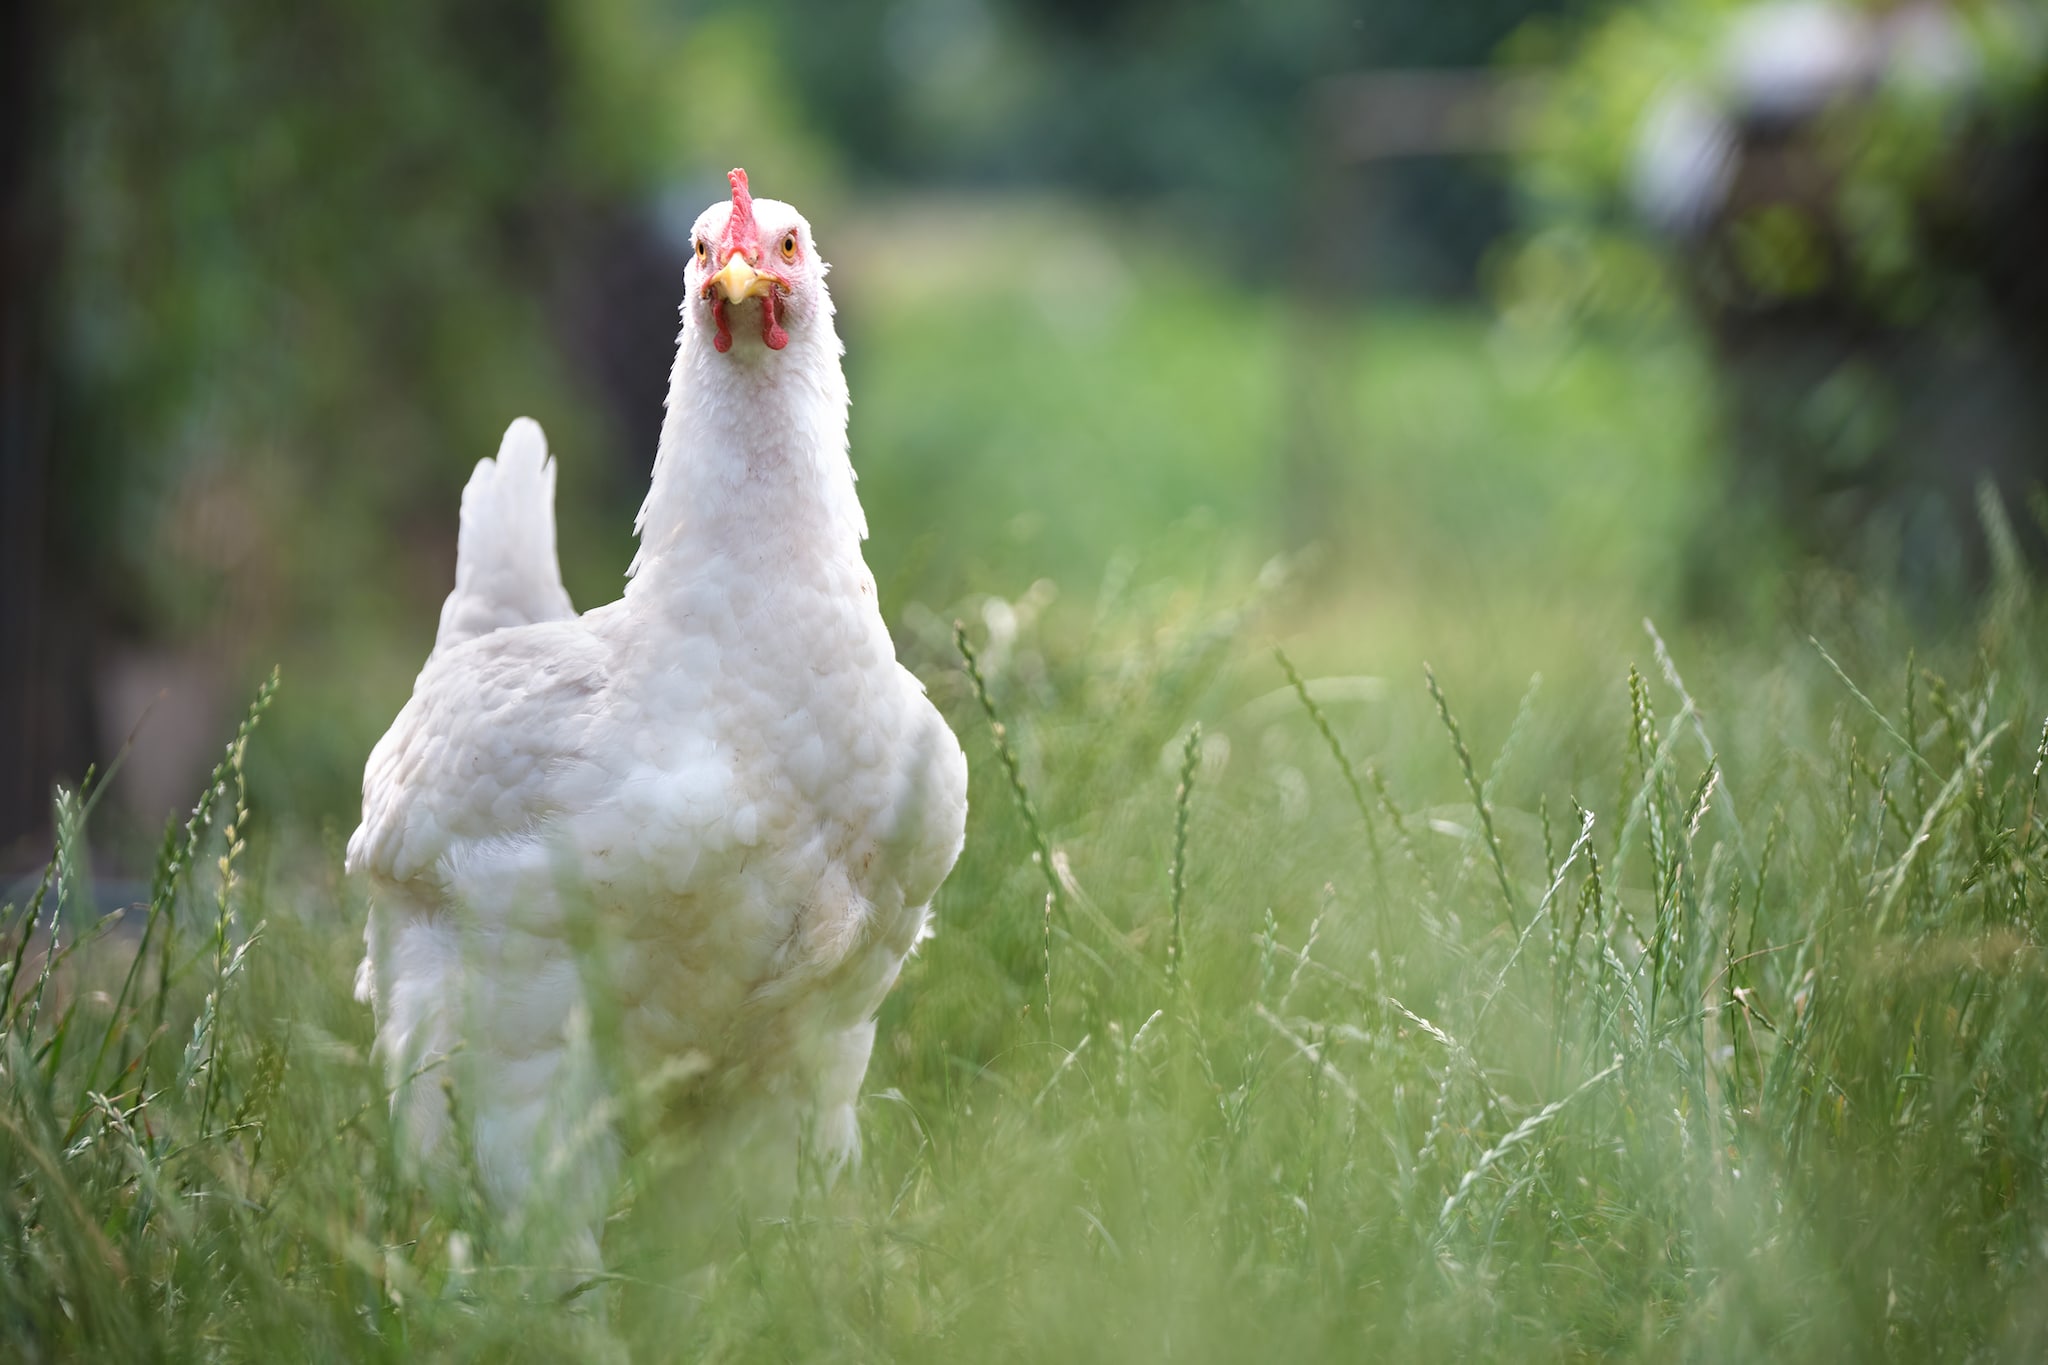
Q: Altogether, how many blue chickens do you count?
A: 0